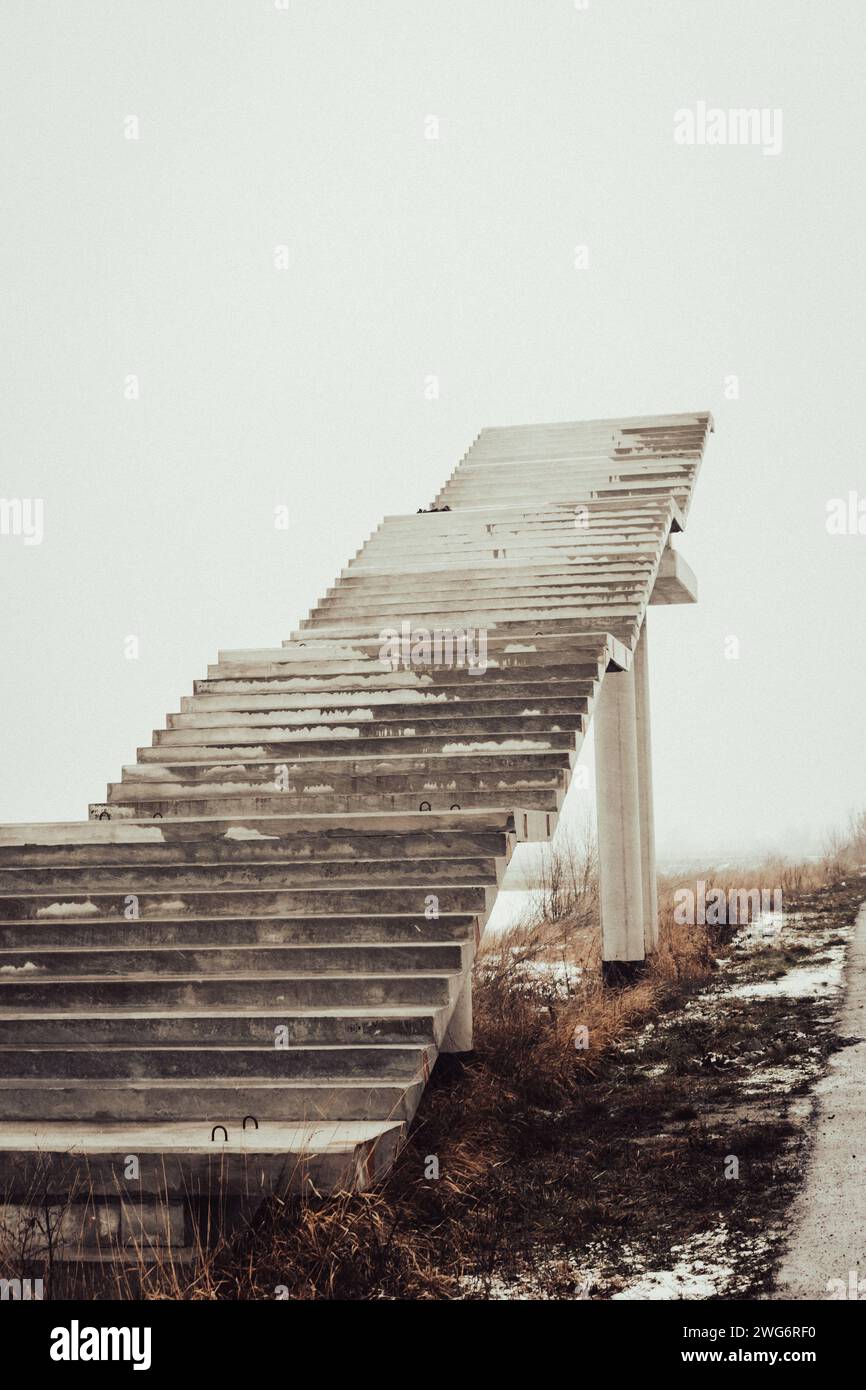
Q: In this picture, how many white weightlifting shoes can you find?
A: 0